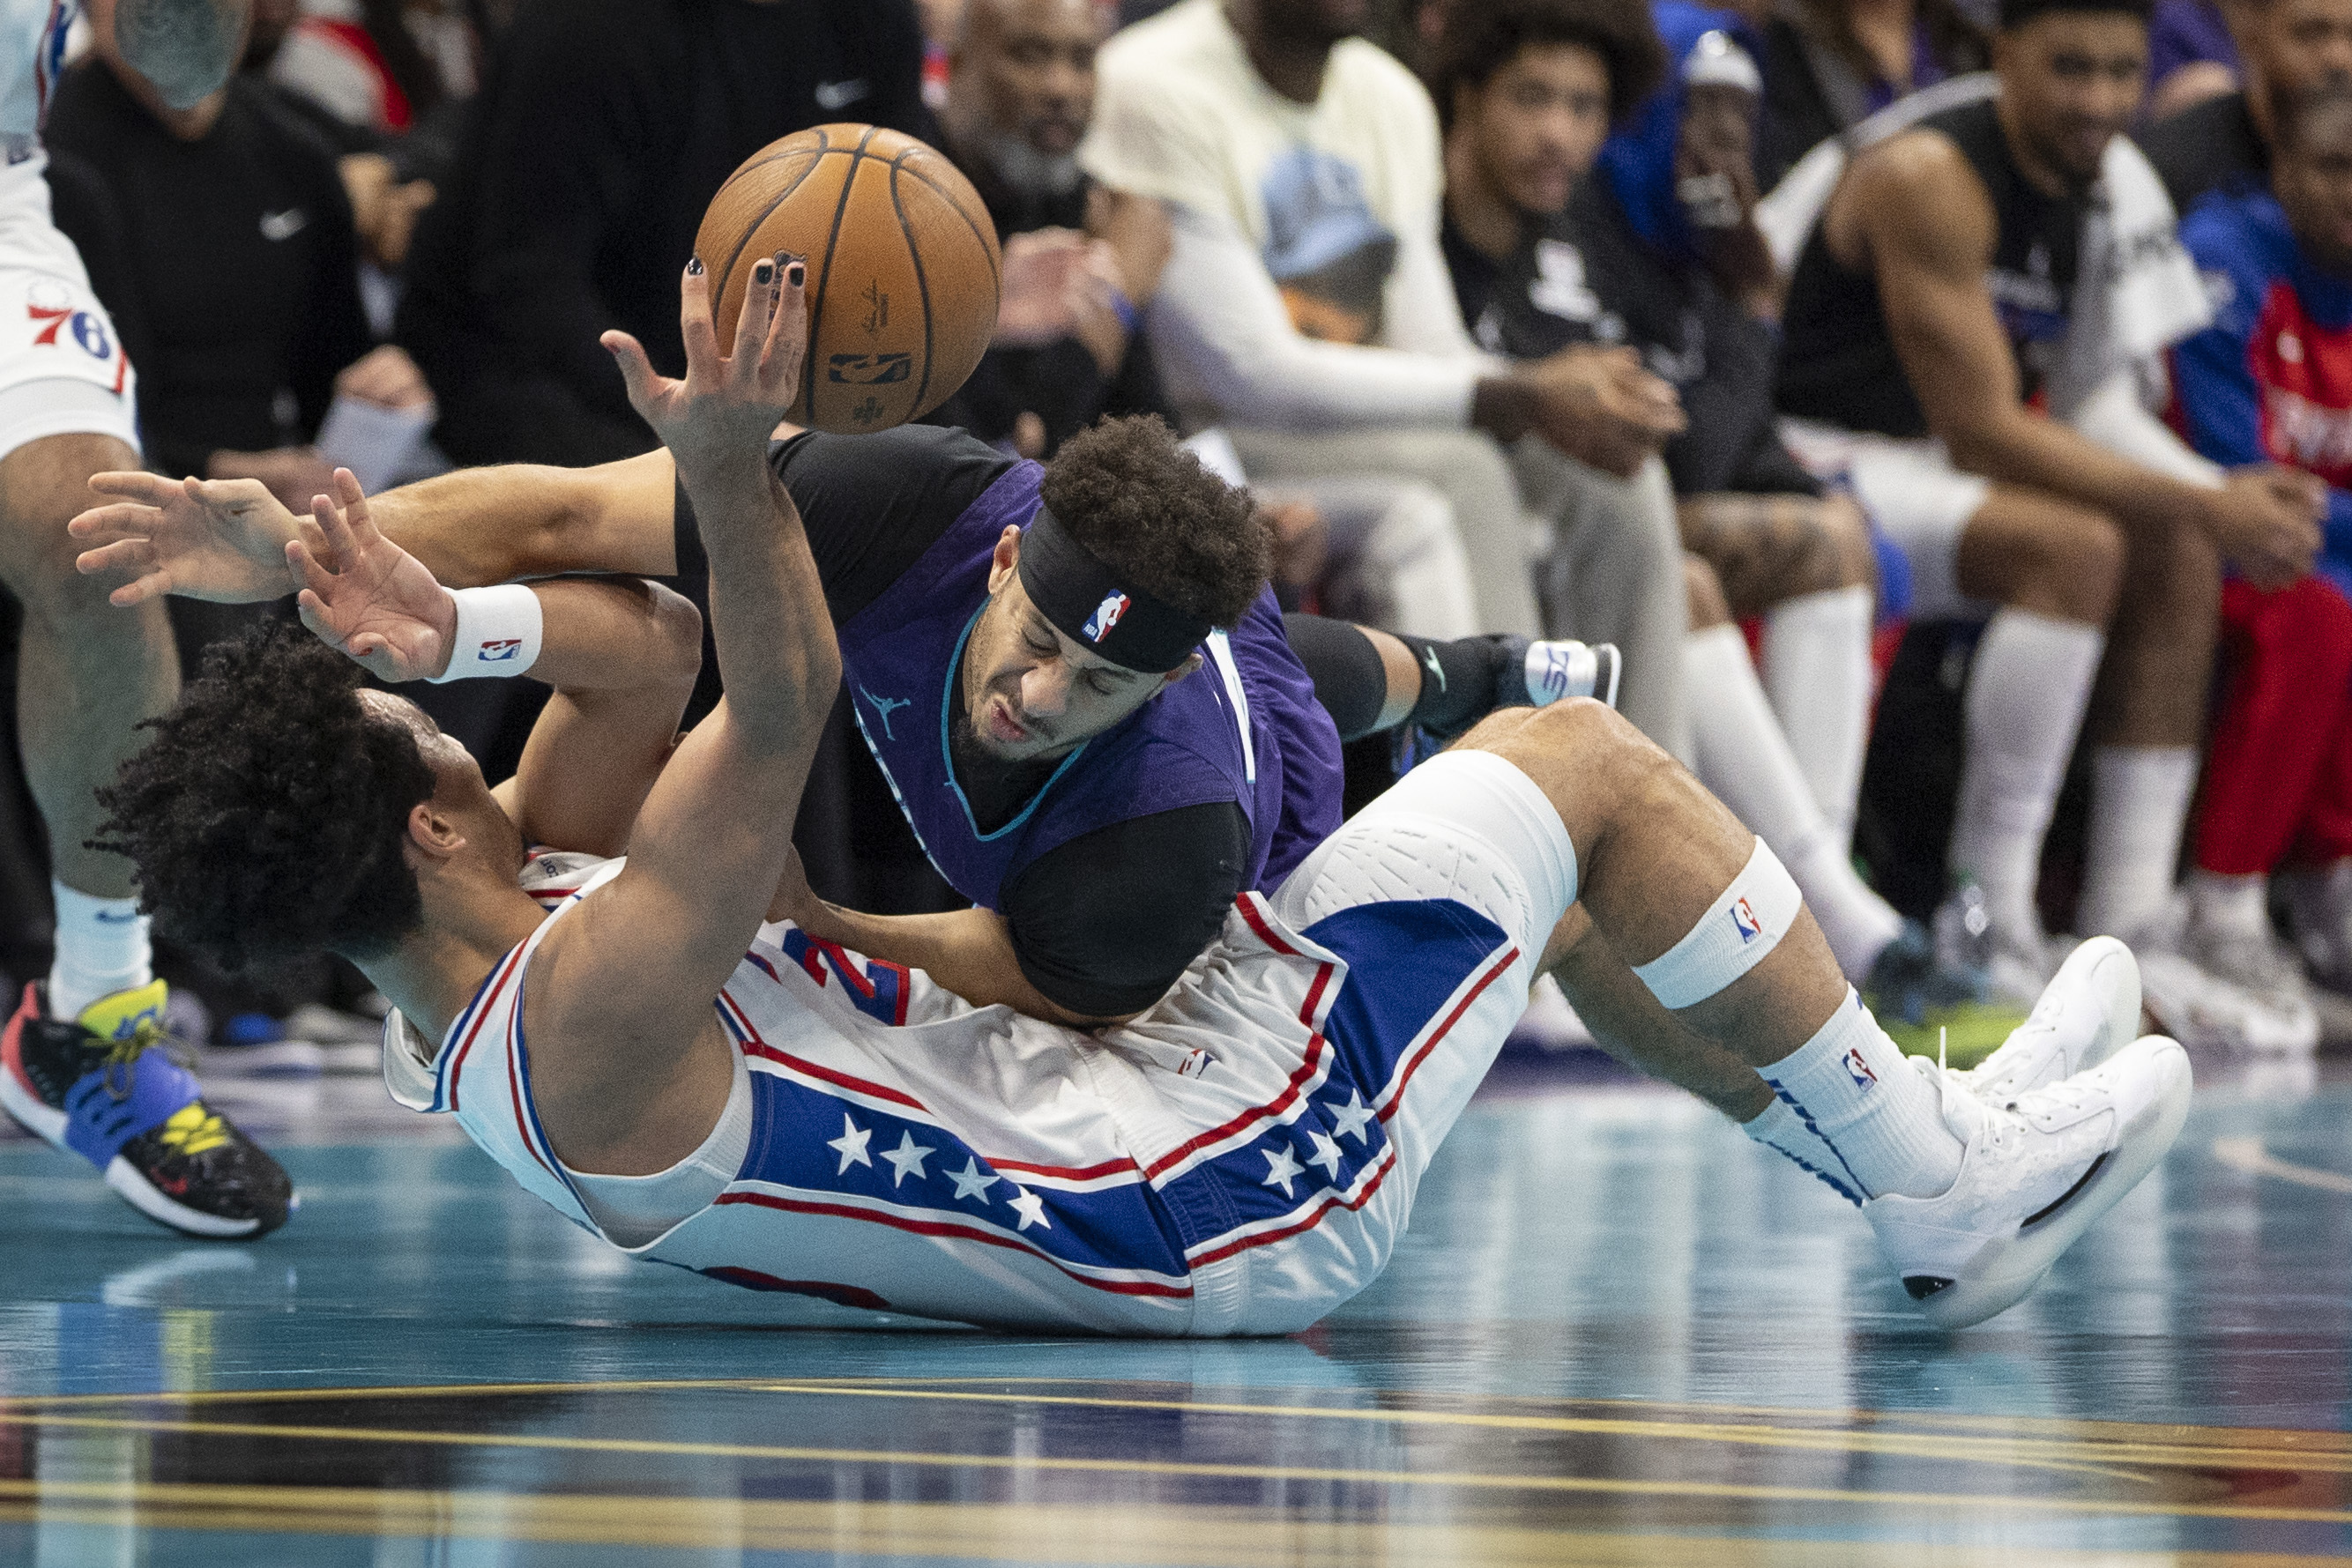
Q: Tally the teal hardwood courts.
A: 1